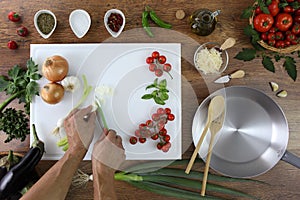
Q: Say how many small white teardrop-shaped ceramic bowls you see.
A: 3